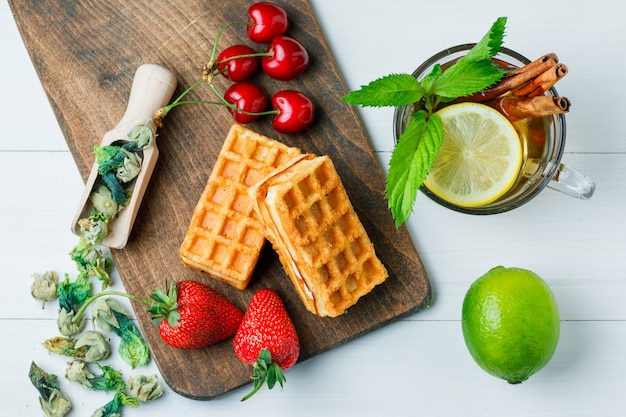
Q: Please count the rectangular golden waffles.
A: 2